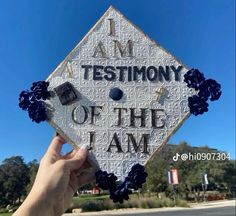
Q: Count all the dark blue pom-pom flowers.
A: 9